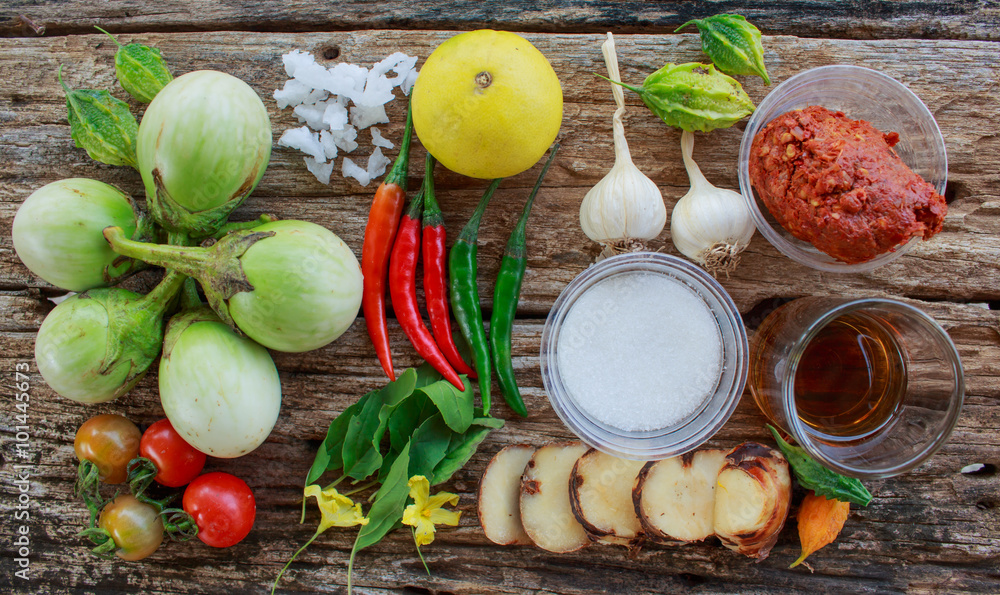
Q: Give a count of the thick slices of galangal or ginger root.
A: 5